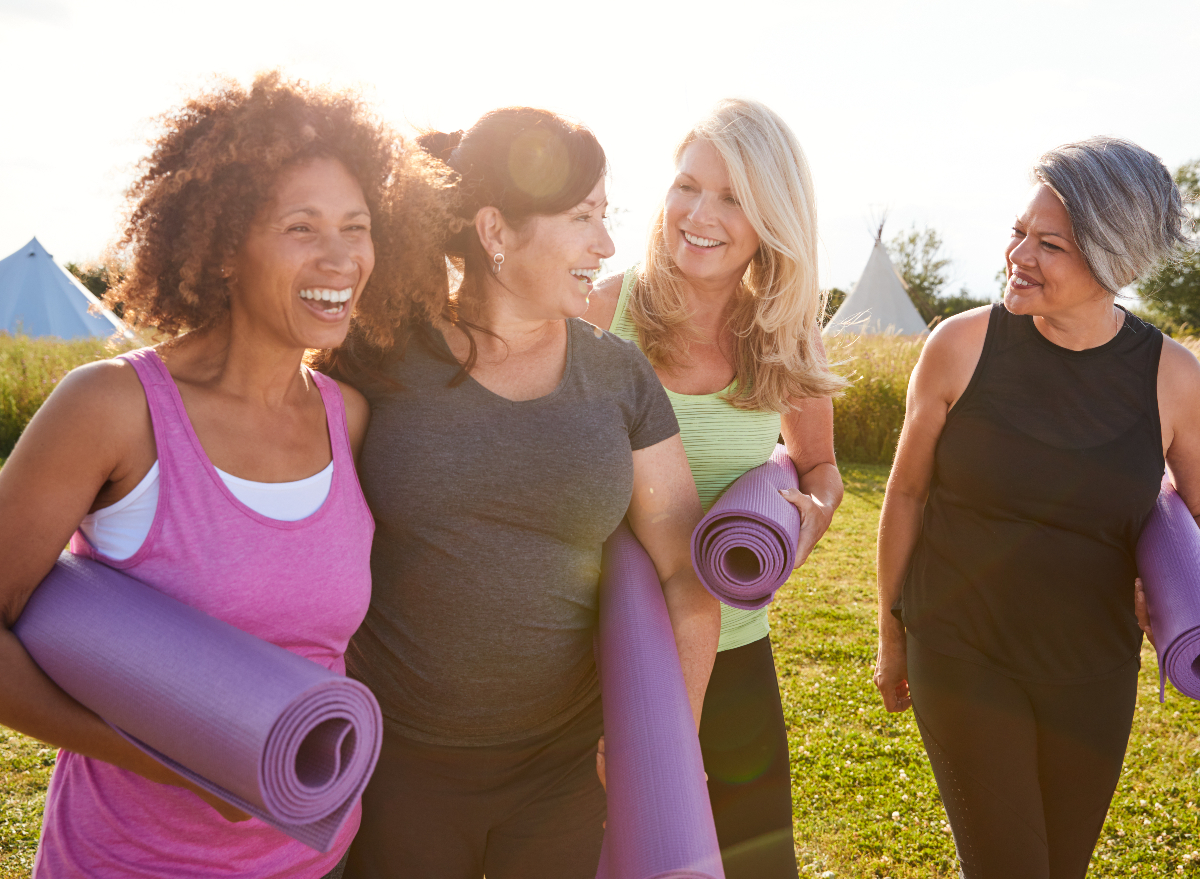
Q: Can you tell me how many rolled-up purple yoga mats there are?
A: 4